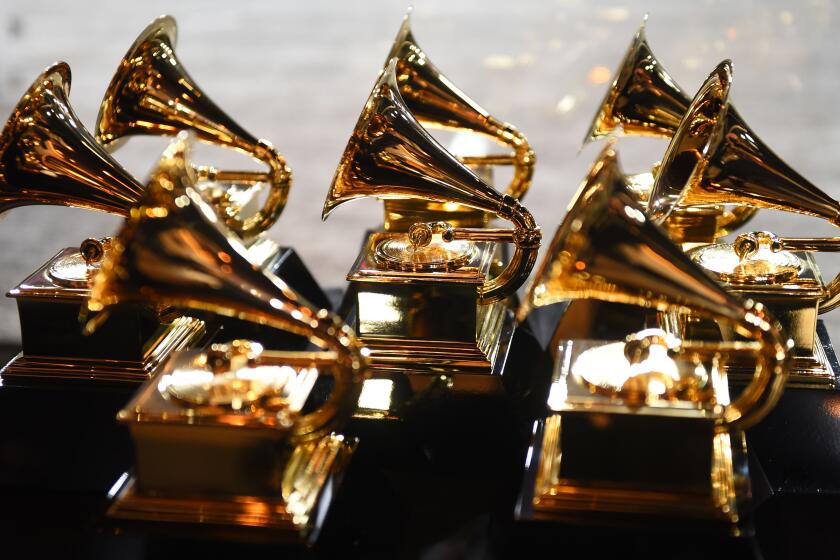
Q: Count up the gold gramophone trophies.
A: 8